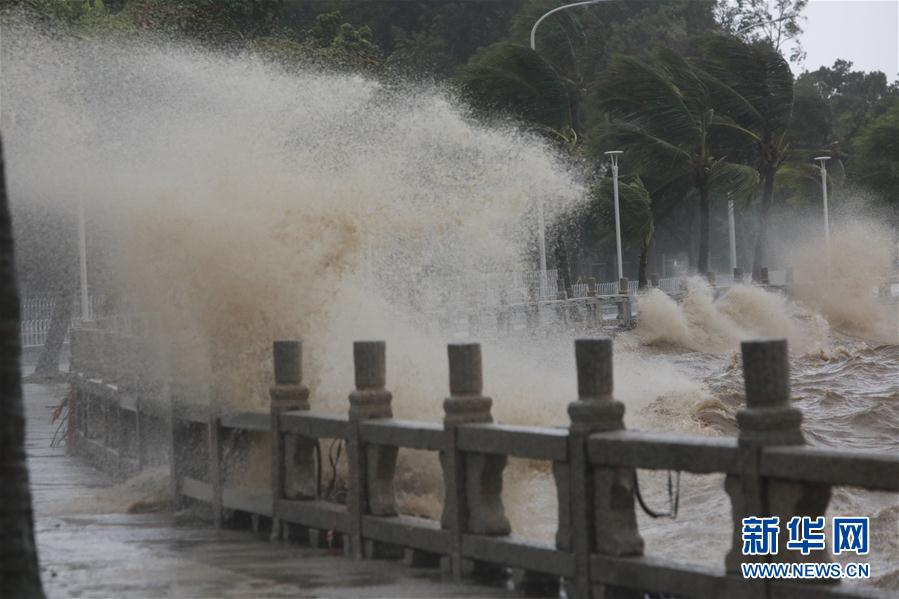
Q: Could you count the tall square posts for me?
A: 5